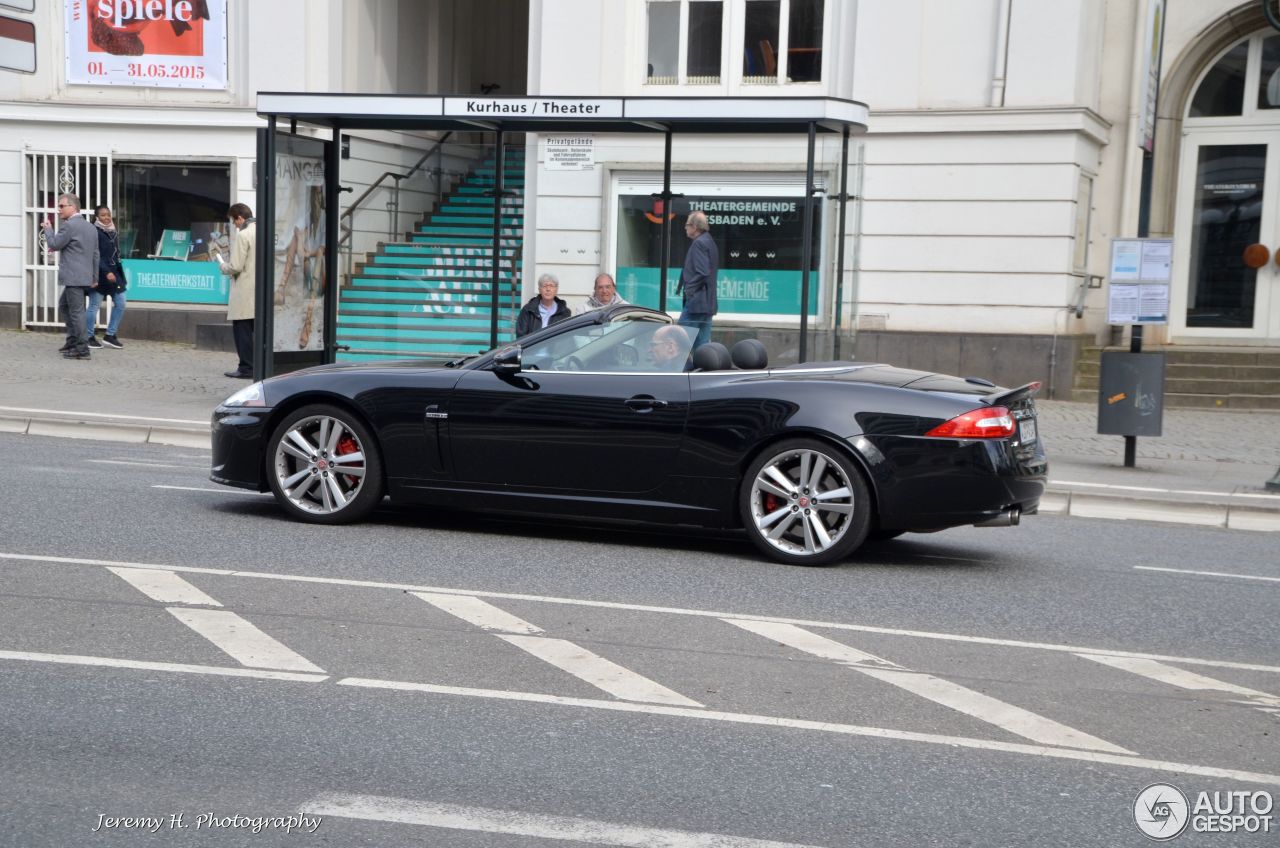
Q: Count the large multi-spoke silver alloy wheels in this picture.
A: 2